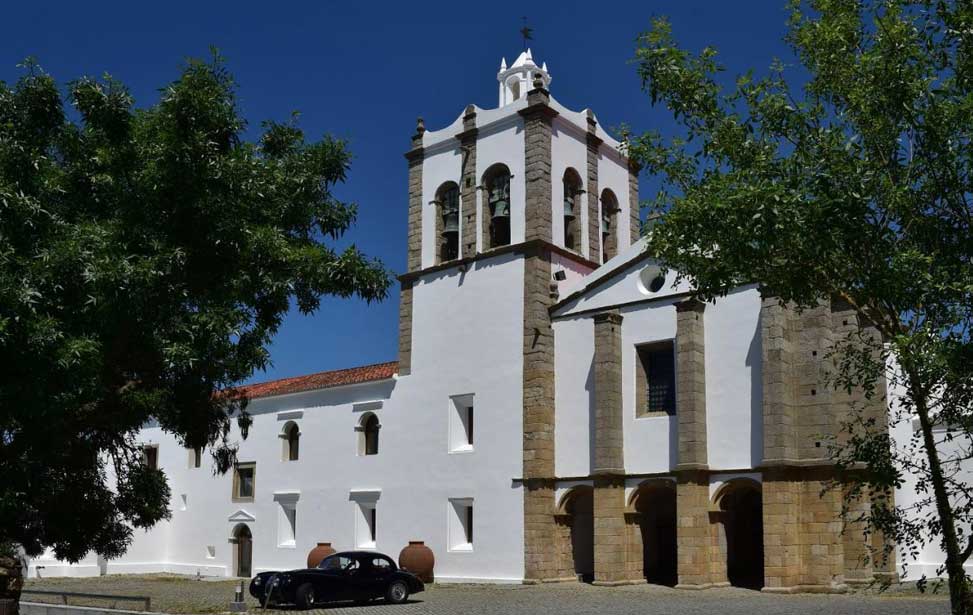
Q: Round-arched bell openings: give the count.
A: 4